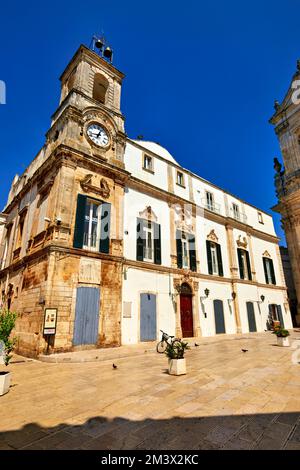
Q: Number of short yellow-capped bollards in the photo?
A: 0